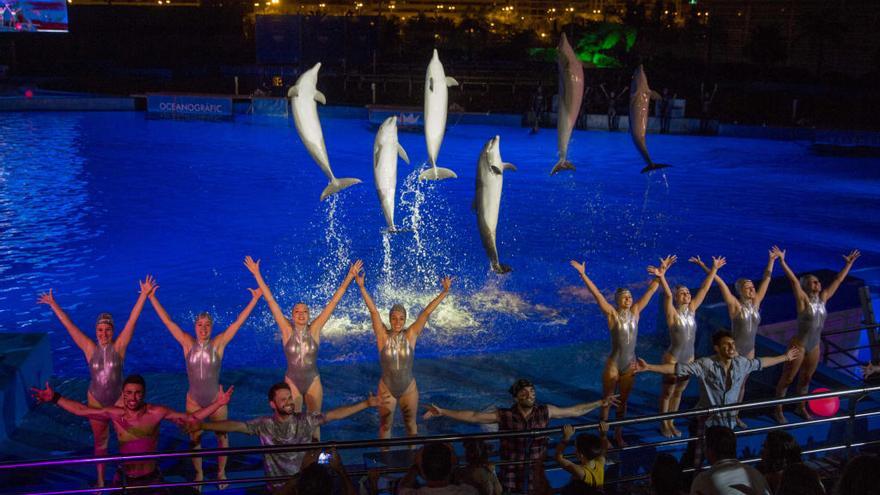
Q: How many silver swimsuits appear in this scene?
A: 8